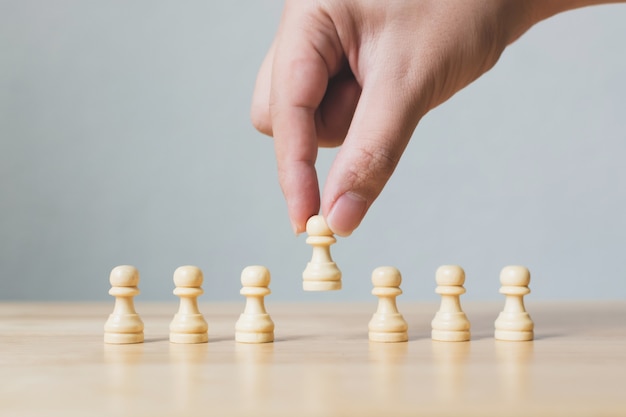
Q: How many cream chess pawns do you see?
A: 7